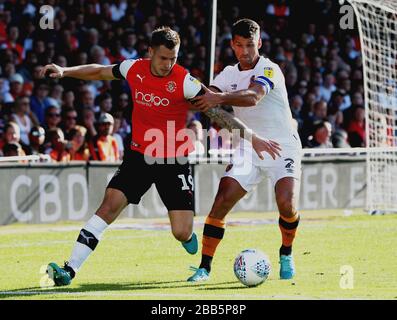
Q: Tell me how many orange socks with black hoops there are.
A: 2